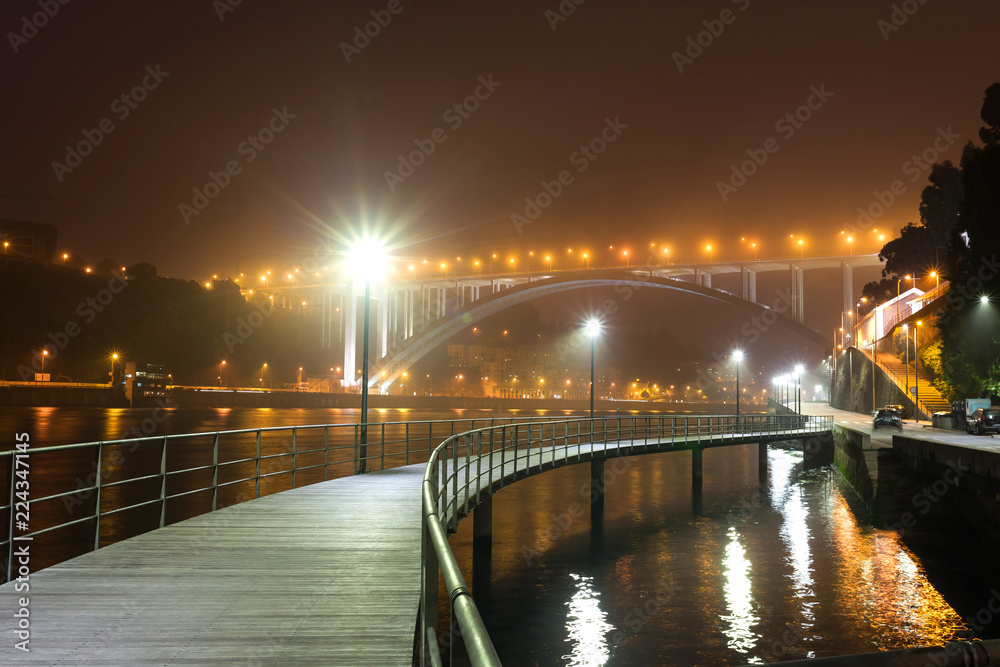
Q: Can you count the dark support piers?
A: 4